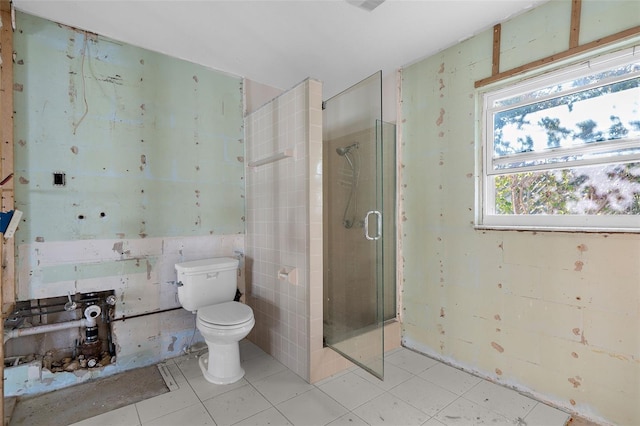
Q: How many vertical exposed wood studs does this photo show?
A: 3